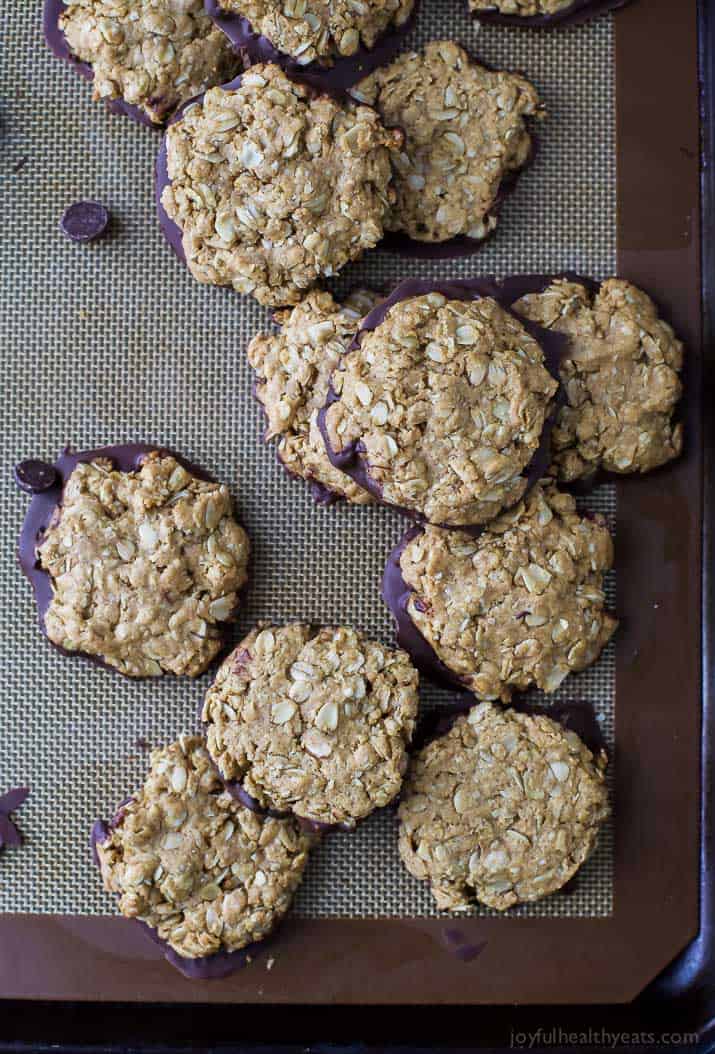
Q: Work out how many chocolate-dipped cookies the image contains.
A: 13